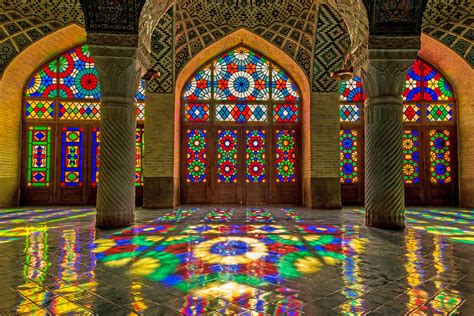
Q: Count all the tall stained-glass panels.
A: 11